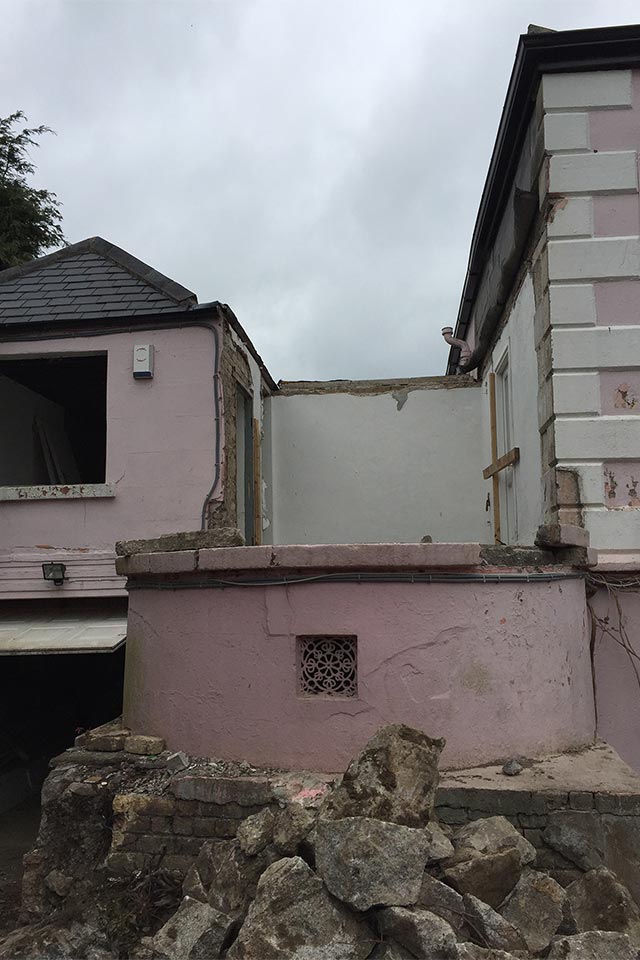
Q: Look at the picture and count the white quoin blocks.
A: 11